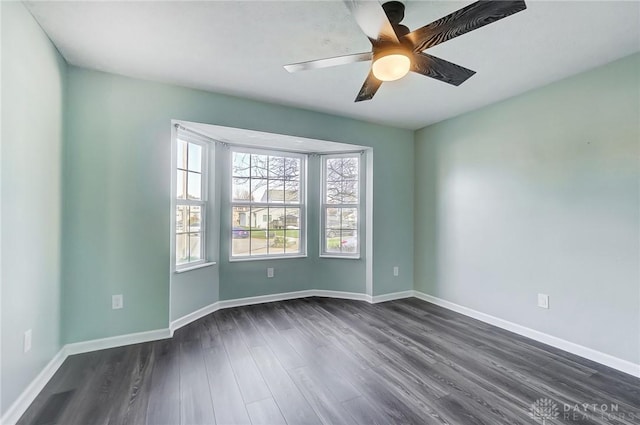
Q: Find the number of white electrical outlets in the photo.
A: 5